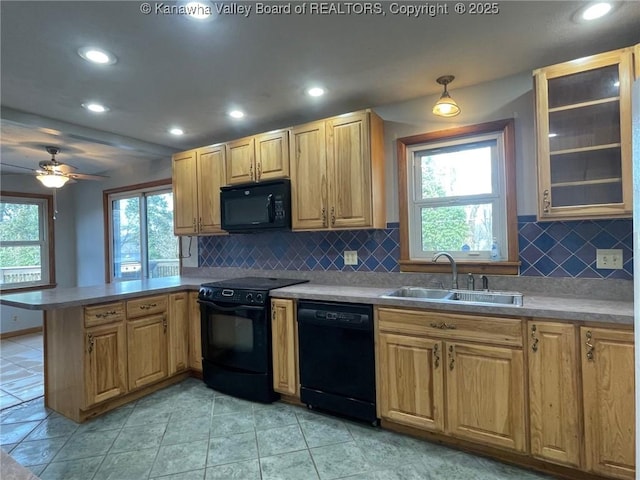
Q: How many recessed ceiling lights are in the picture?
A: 7